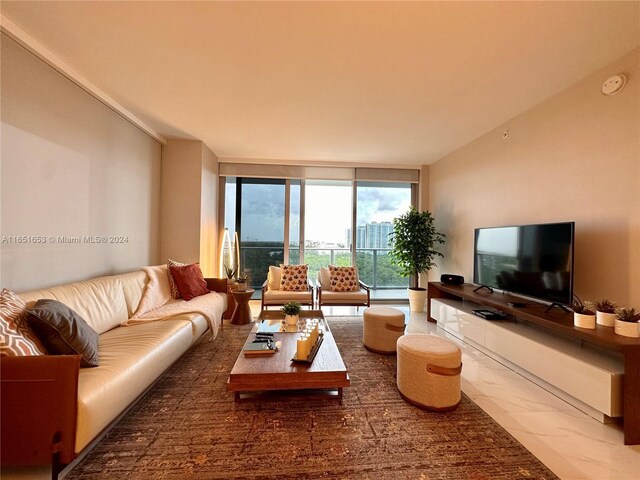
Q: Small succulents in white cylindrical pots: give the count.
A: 3